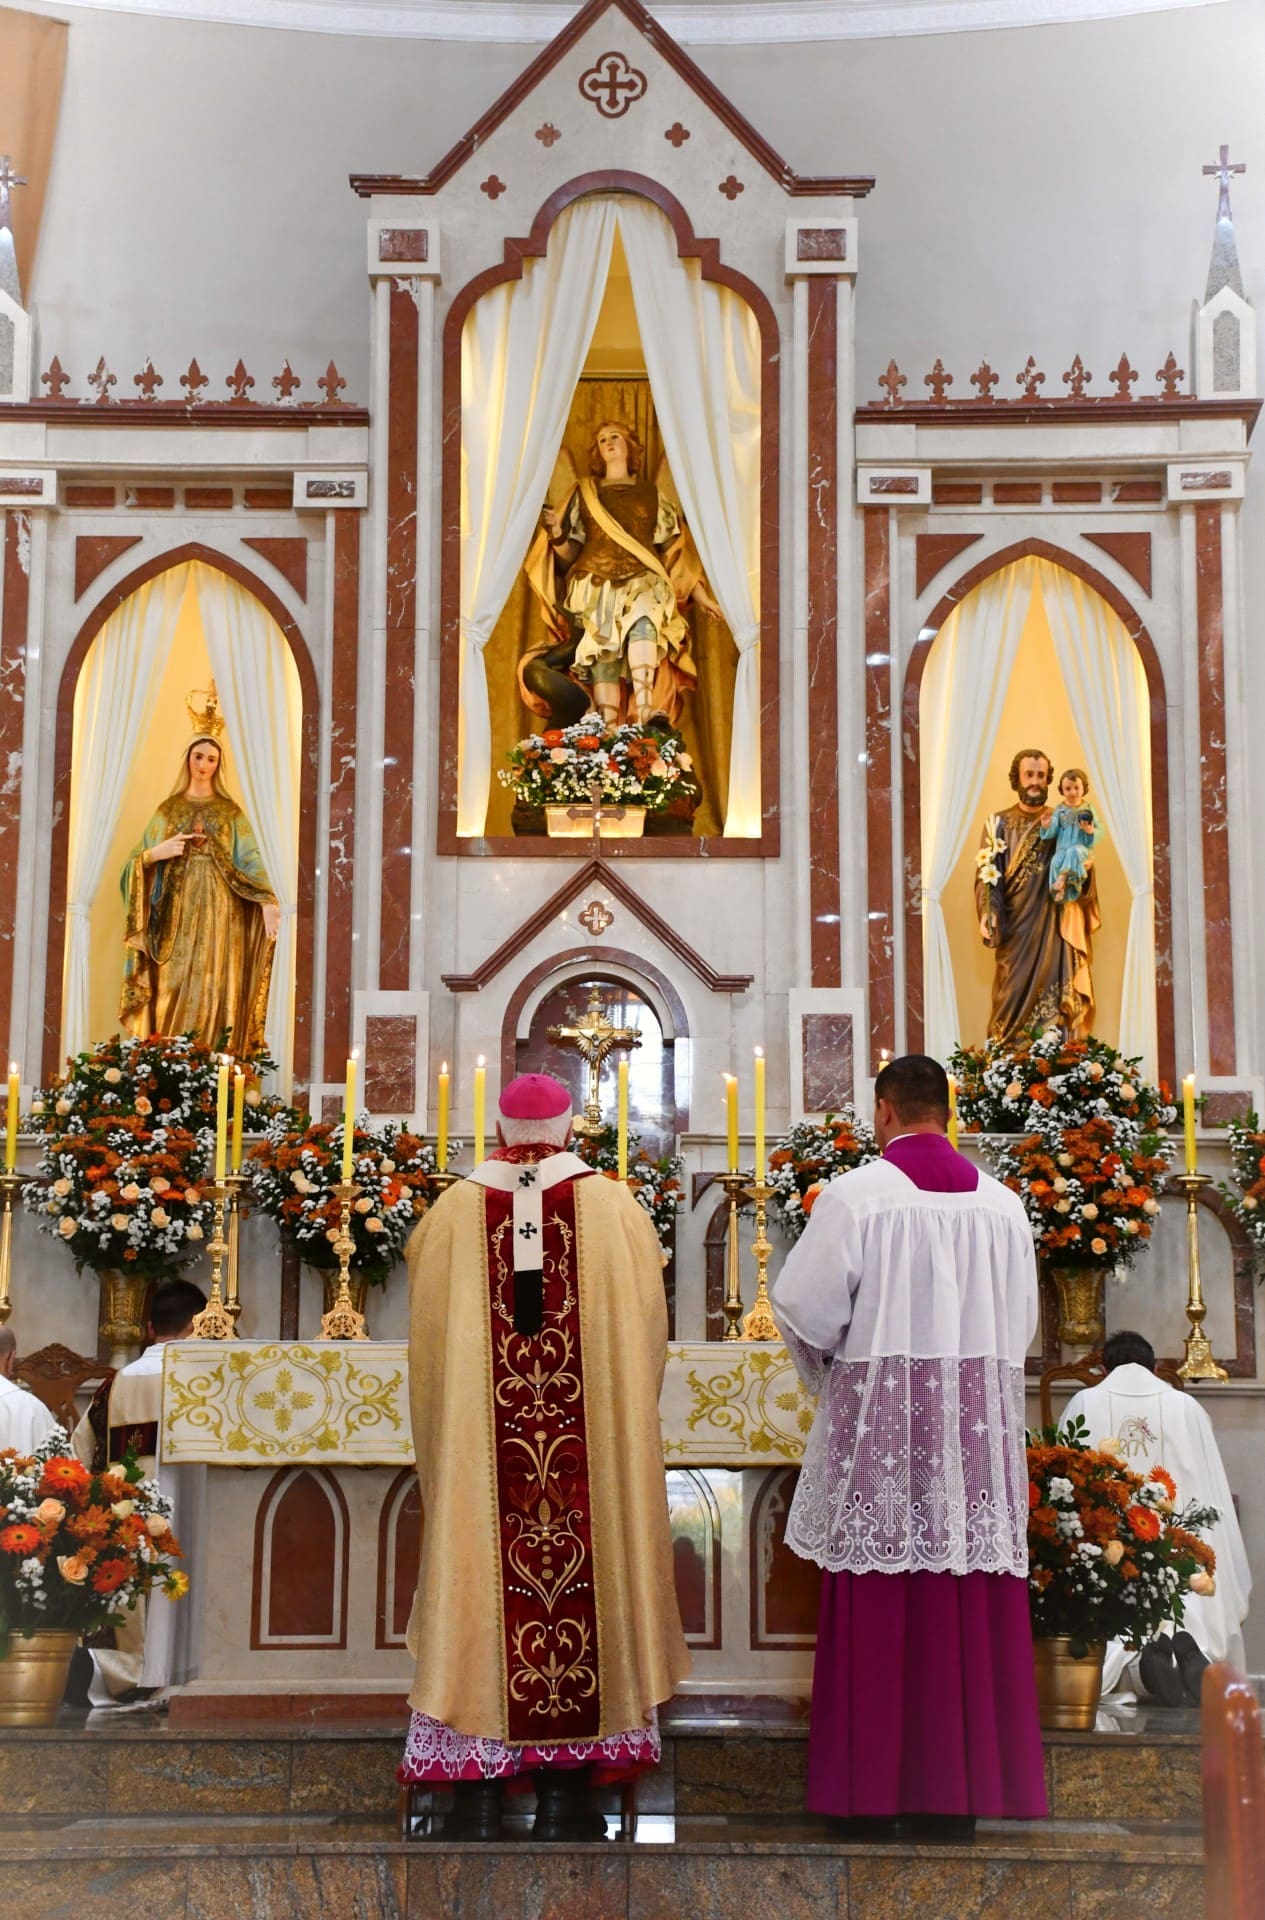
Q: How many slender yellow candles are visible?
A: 12